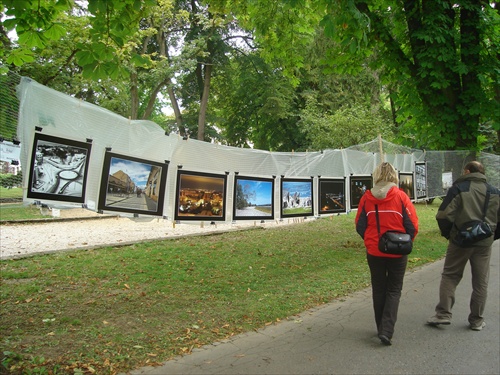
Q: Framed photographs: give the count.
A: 9